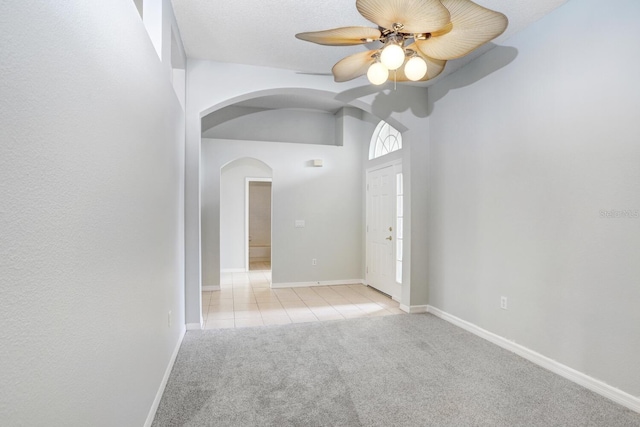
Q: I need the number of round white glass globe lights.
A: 3